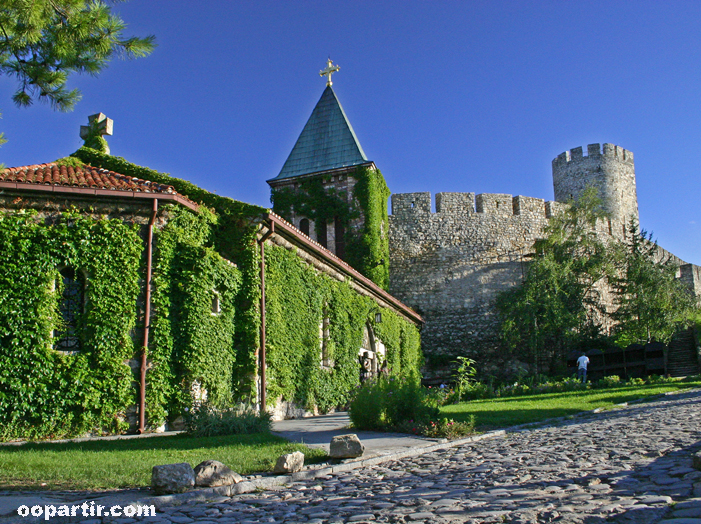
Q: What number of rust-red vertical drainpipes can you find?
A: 2